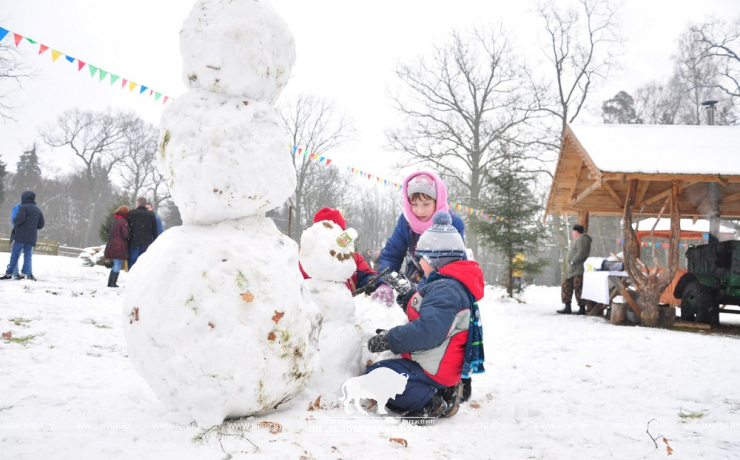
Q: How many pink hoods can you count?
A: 1